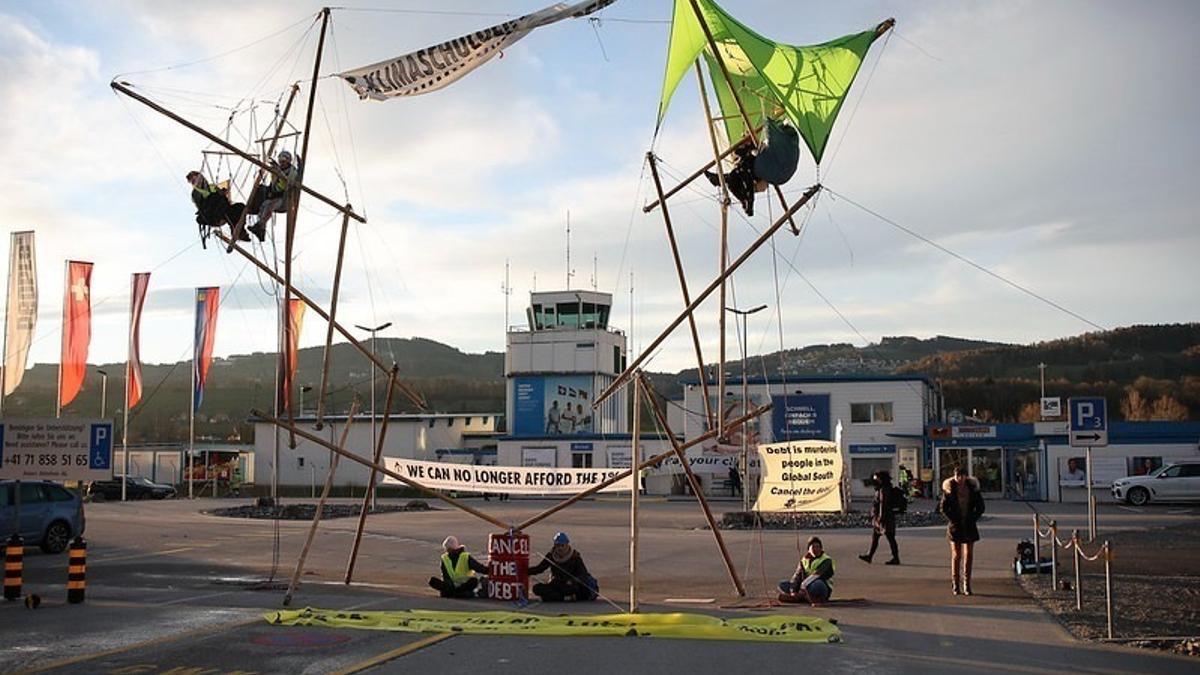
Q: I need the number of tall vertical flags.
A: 5